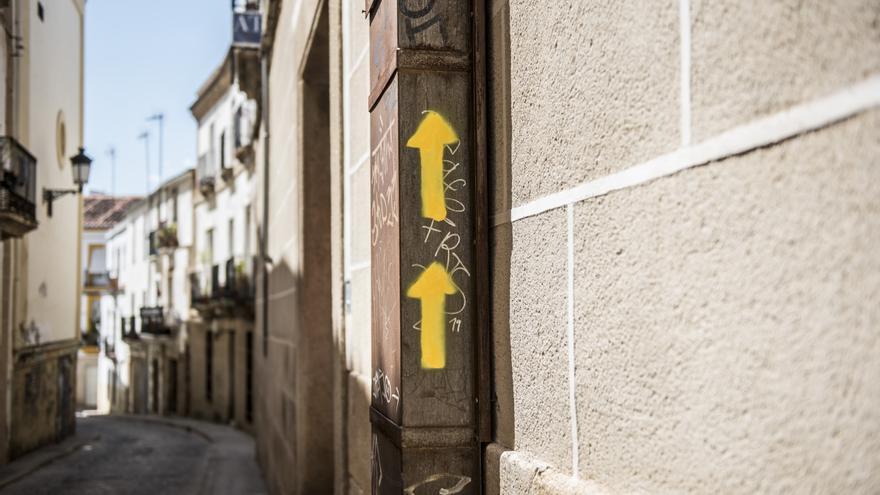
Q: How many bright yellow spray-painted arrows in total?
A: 2